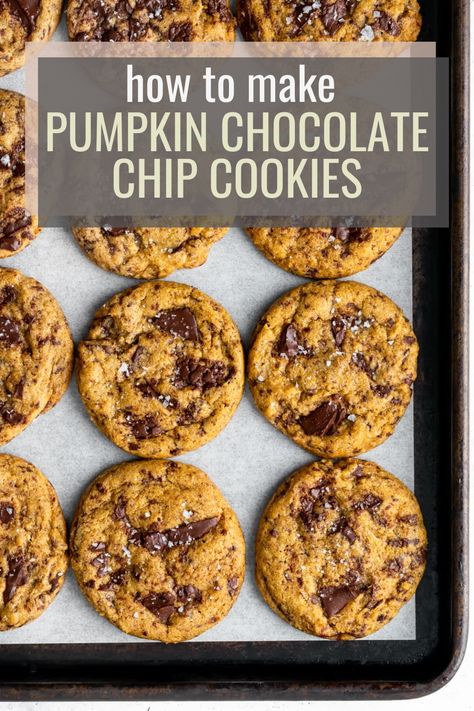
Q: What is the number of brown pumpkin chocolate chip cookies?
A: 12